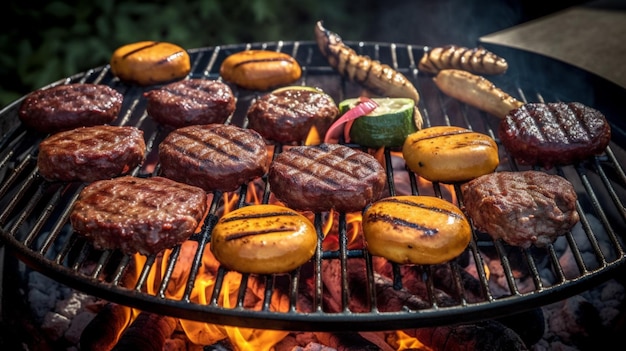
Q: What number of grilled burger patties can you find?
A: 9